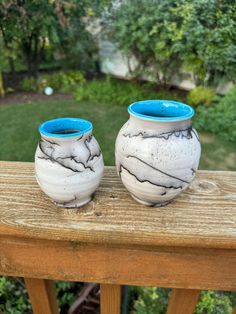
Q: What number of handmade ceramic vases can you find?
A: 2